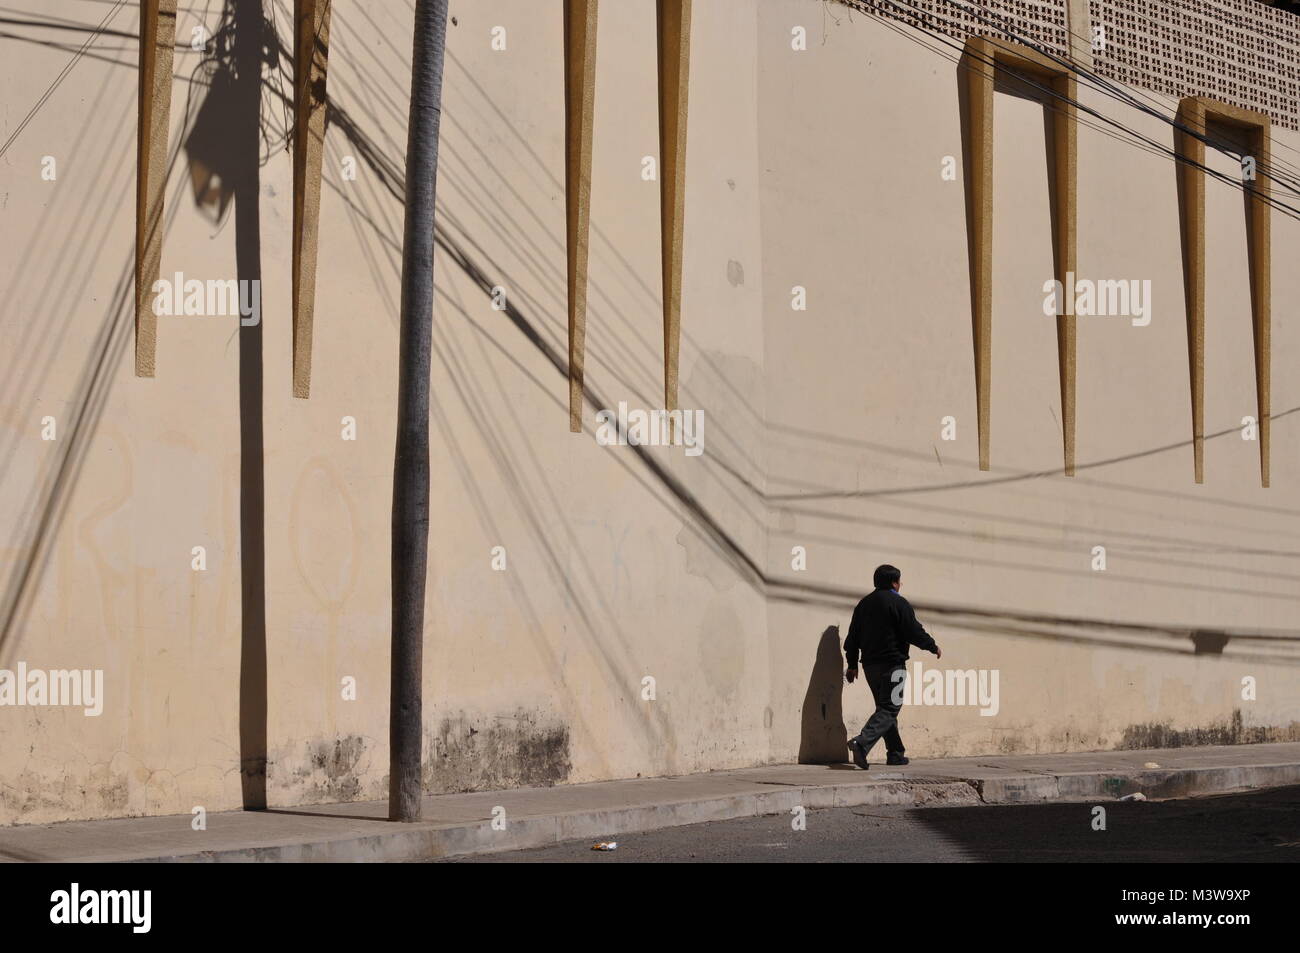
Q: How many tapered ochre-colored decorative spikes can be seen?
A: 8